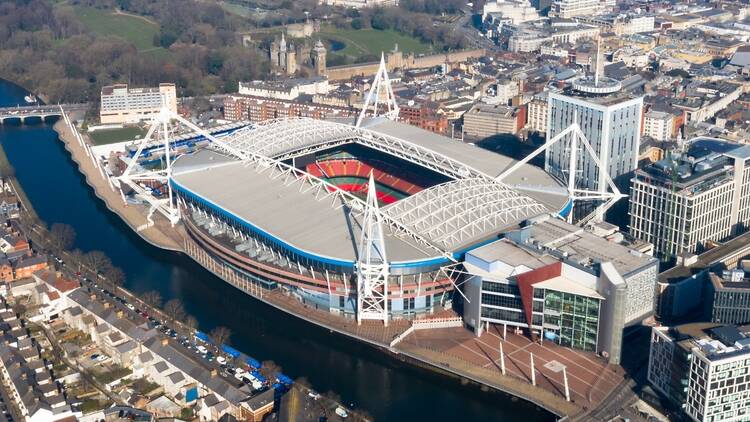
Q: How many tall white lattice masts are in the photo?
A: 4